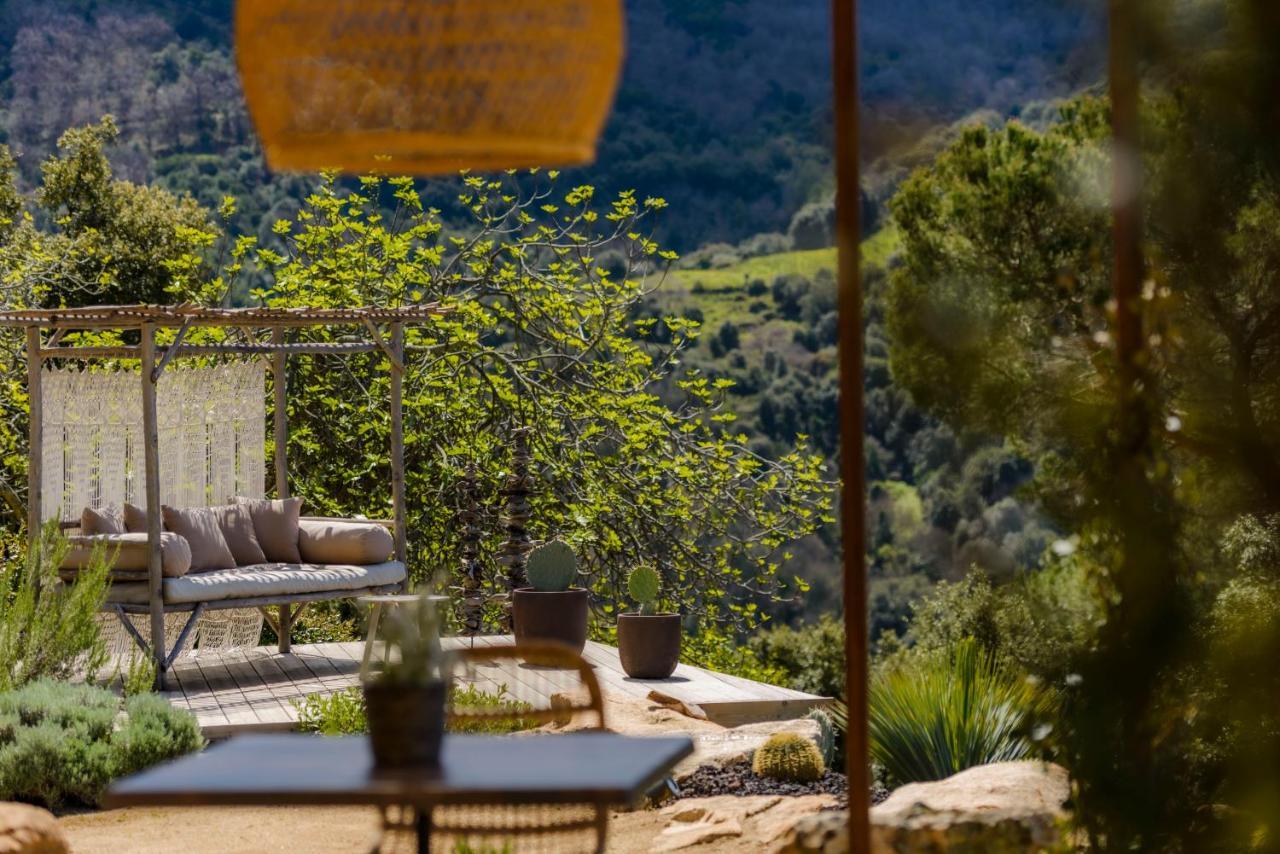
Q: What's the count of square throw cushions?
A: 5